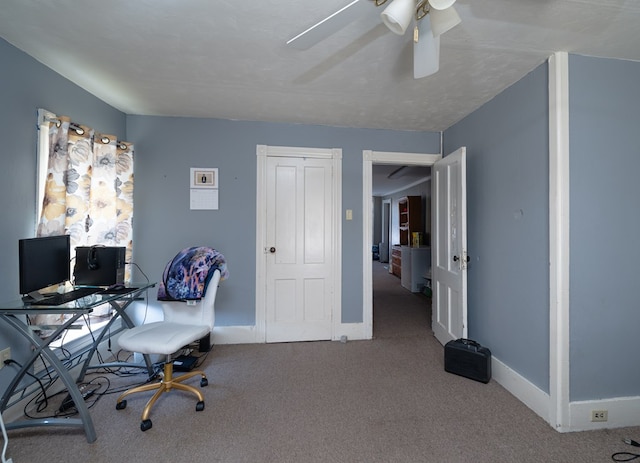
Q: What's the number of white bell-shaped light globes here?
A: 3